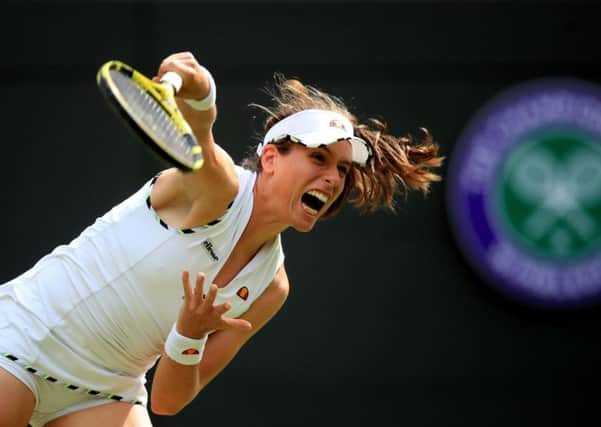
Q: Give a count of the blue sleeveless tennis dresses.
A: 0